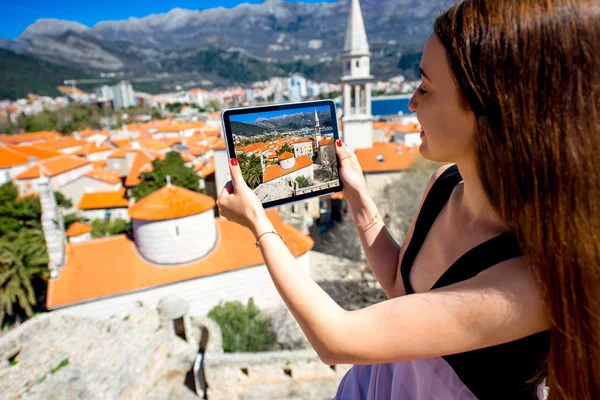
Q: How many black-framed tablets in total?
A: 1